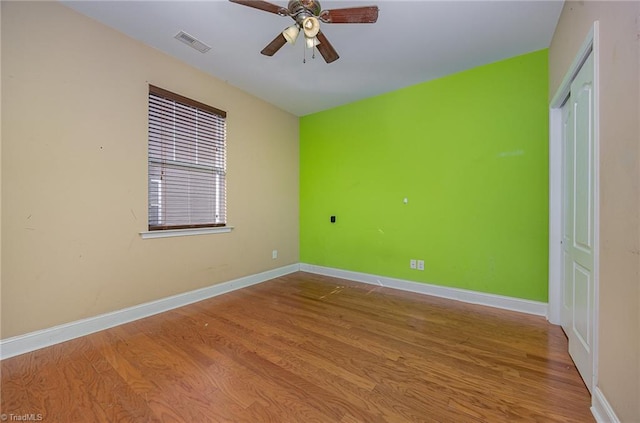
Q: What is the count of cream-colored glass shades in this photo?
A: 3